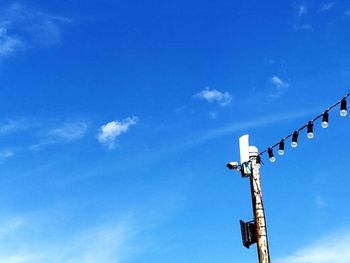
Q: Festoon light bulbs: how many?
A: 6